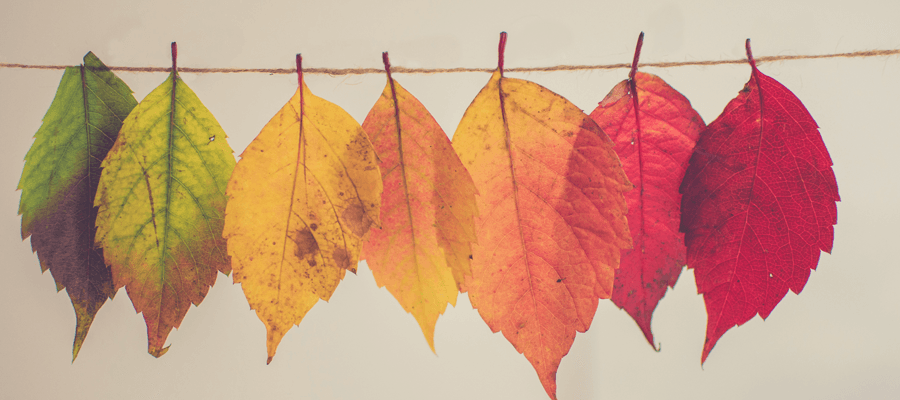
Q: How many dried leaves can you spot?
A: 7